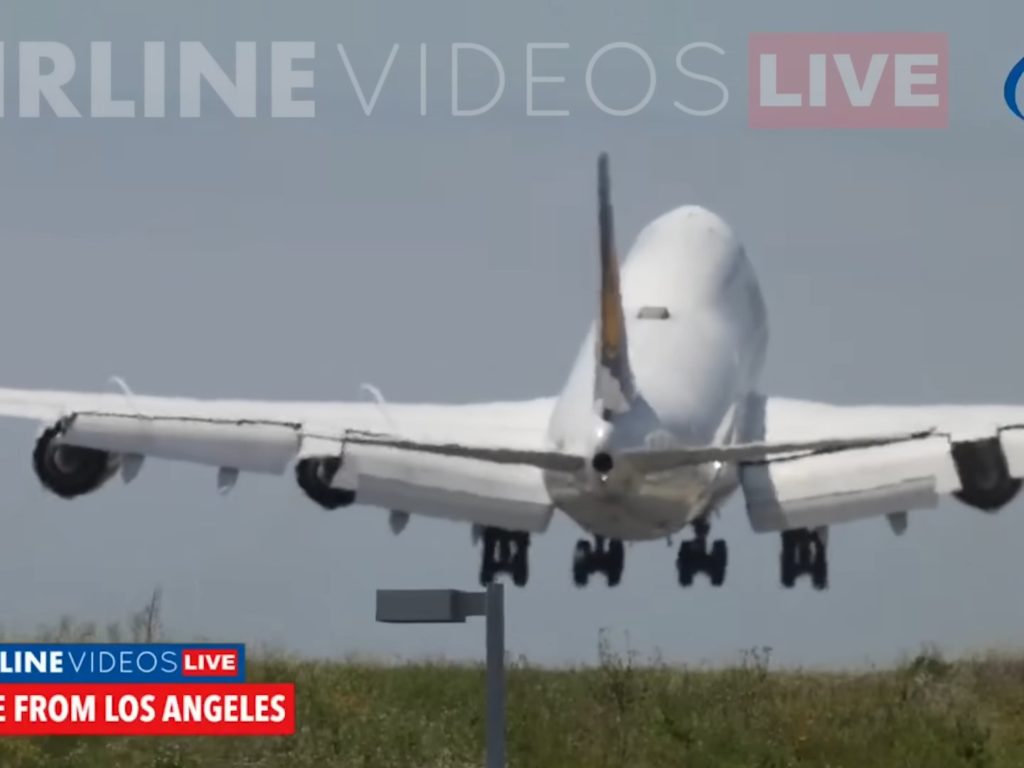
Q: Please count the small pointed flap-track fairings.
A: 4